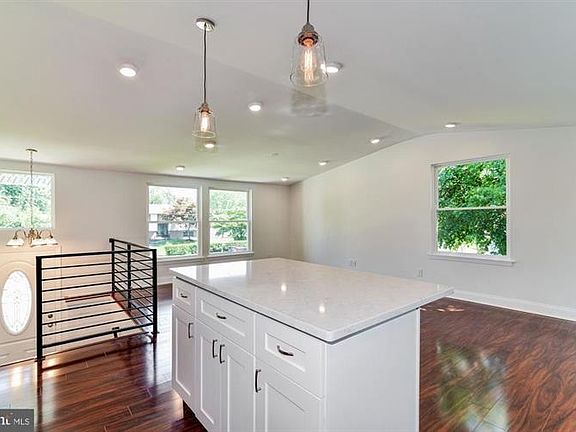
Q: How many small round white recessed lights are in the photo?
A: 9